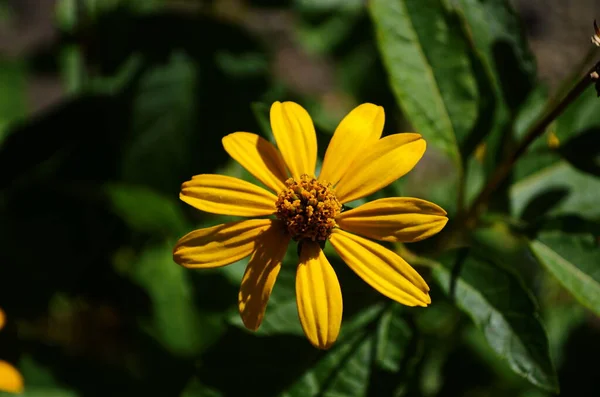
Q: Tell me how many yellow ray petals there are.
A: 10